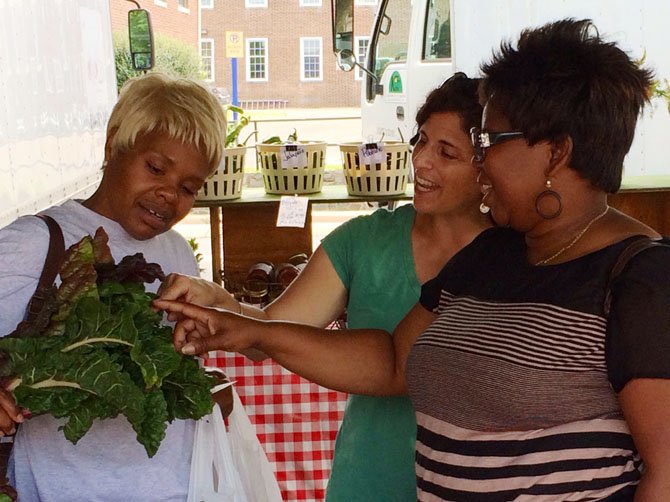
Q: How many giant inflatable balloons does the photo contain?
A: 0